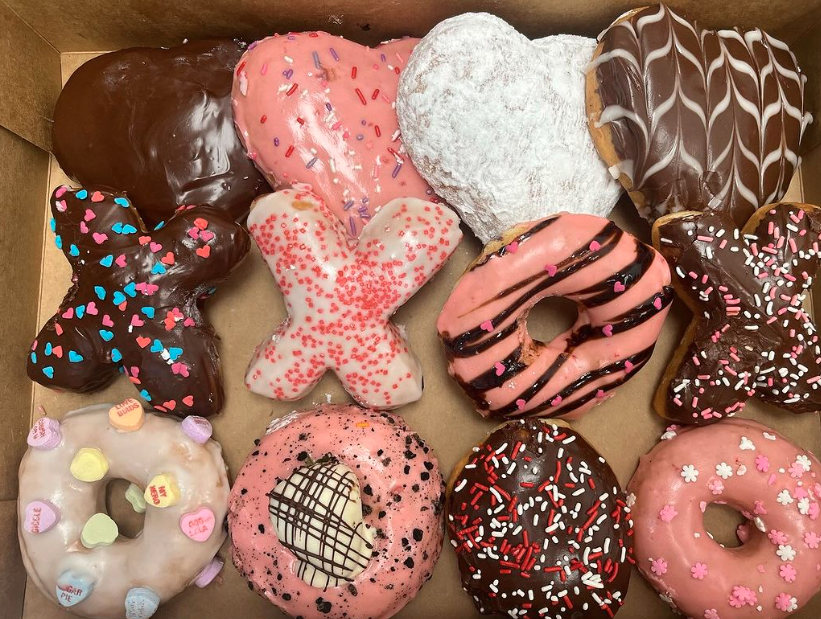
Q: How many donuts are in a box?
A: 12